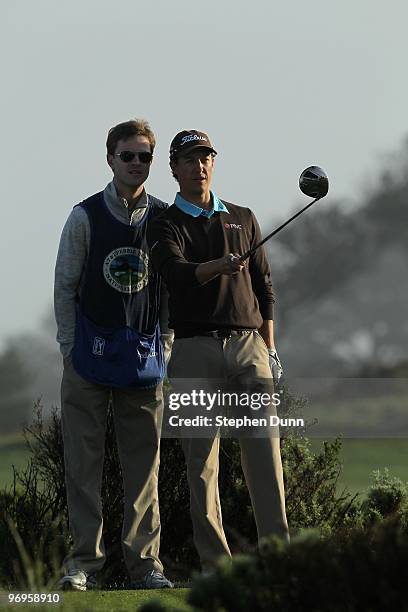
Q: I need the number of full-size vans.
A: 0